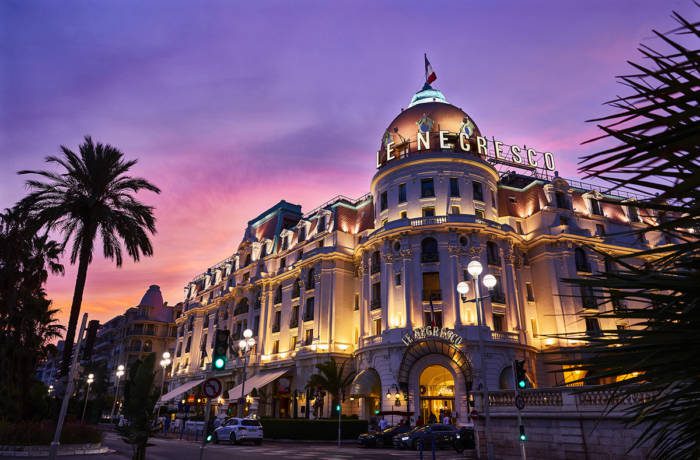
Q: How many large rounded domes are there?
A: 1